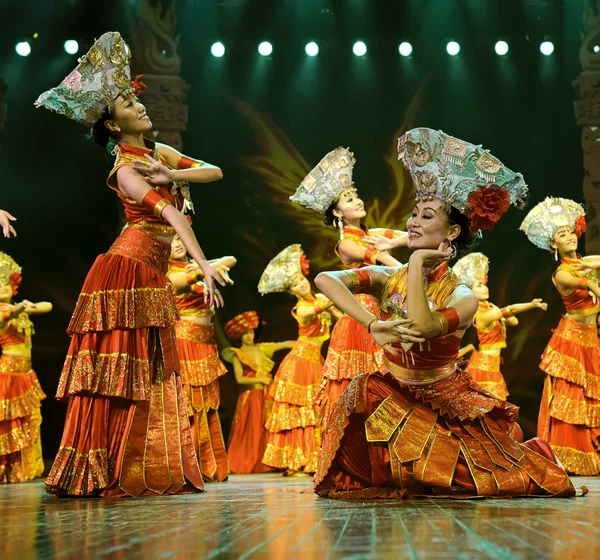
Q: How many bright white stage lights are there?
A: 10